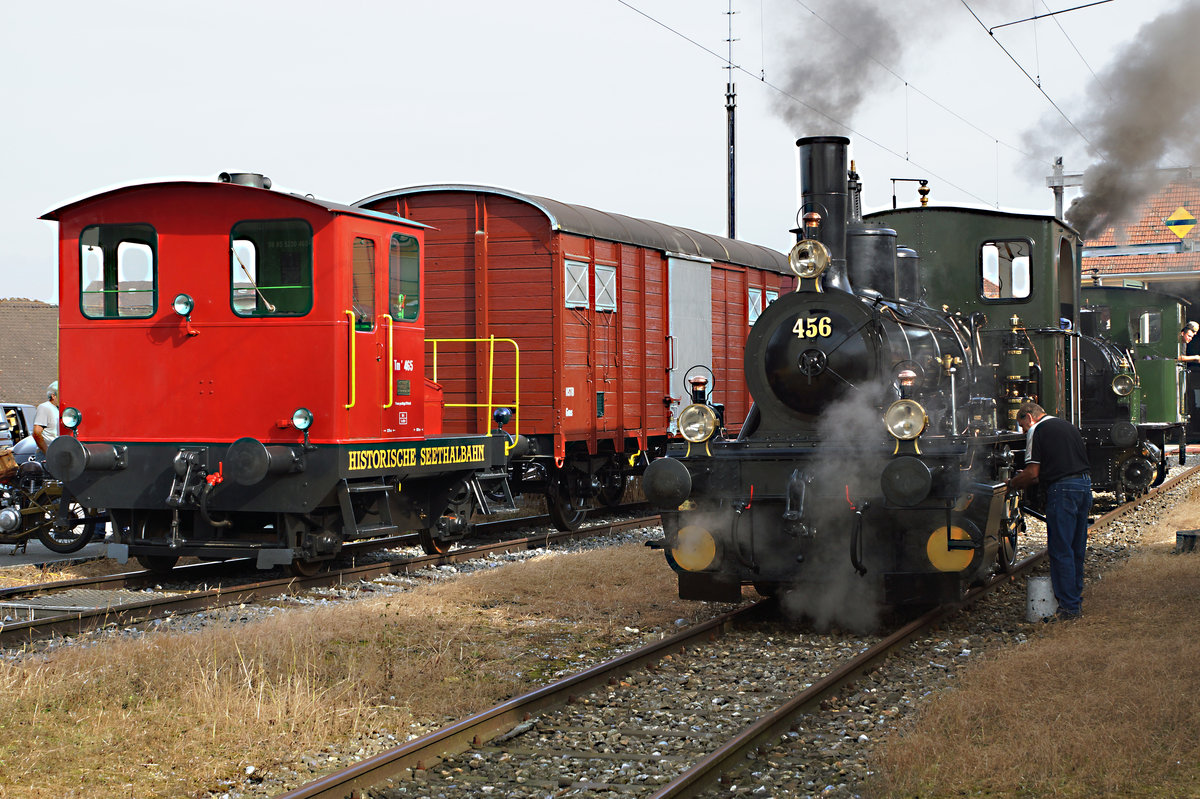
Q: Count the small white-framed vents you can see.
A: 4